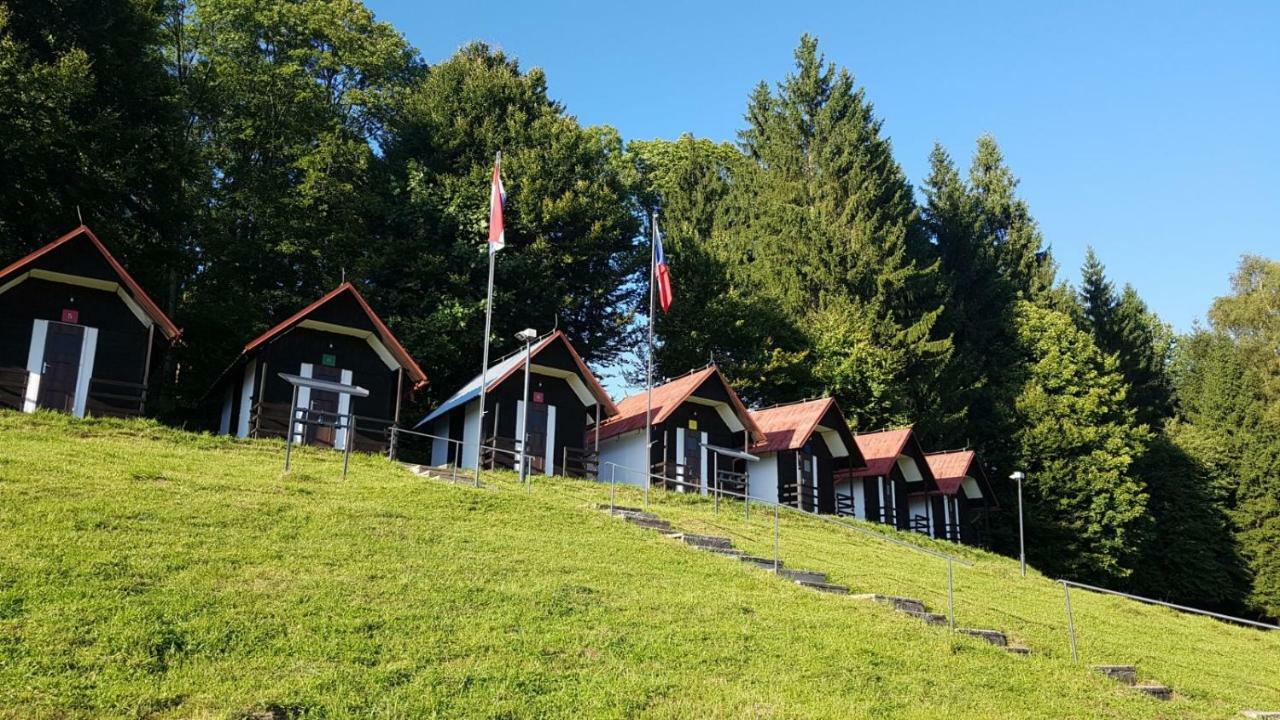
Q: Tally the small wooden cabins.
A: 7